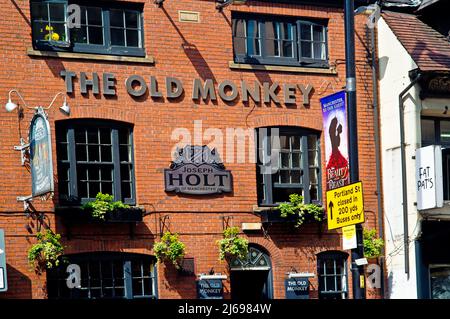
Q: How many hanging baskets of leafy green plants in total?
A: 4